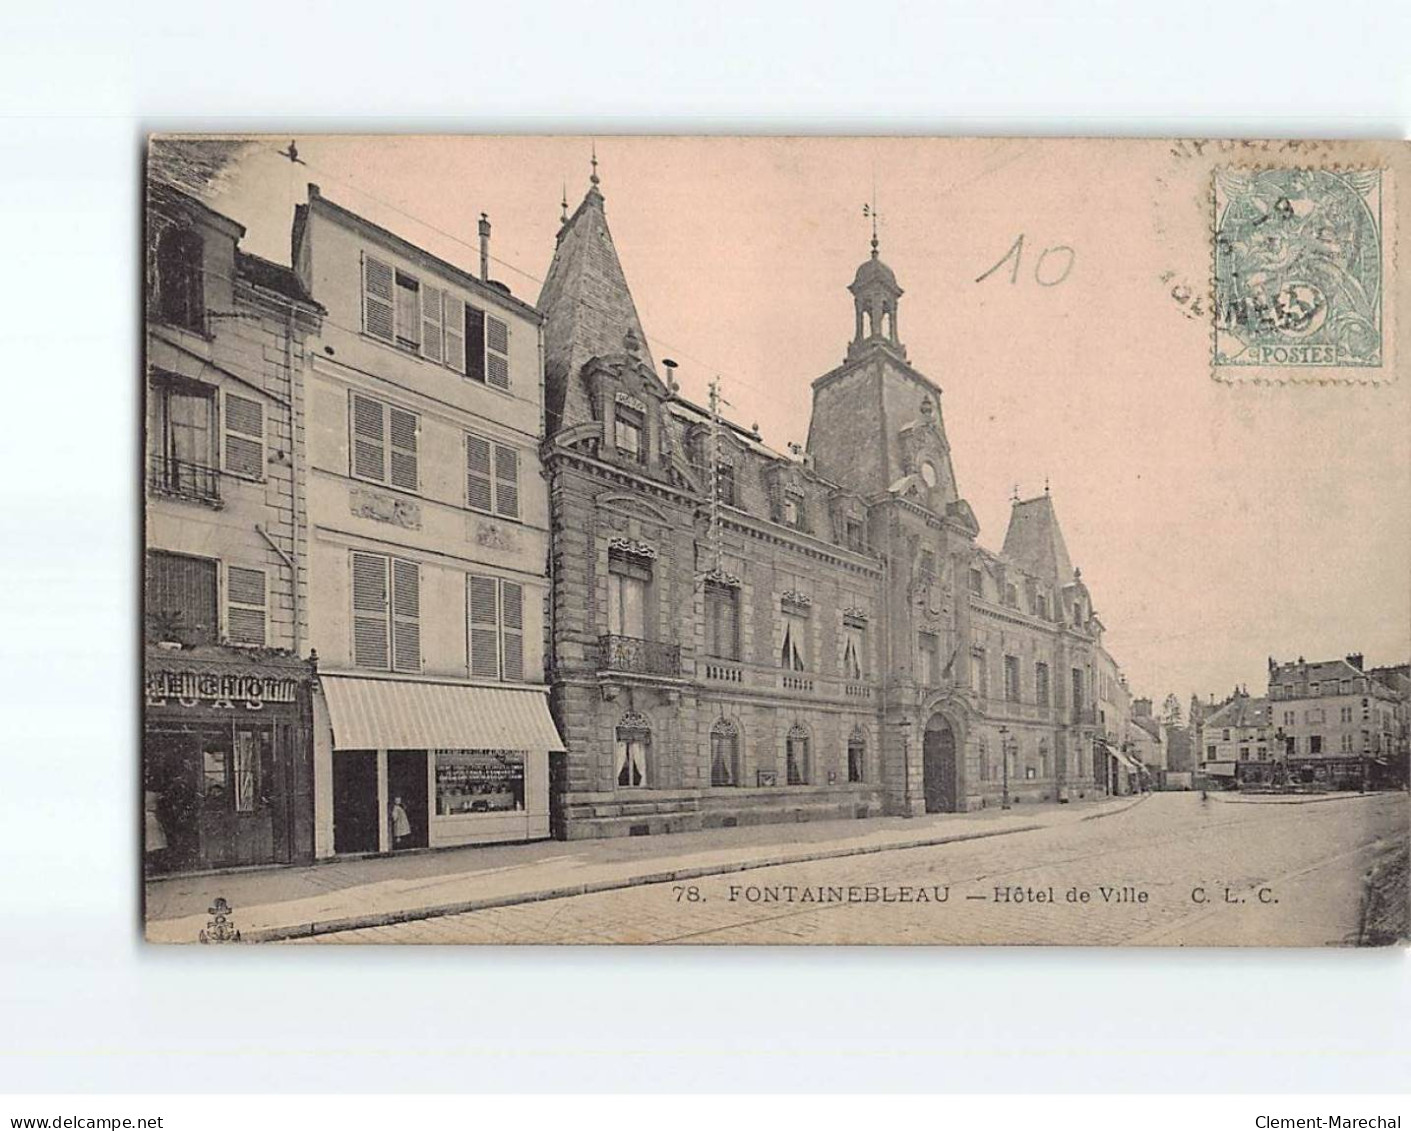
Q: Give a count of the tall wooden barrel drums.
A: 0